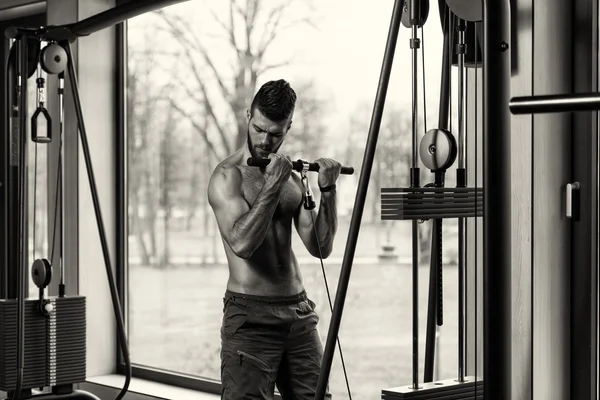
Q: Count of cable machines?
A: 2